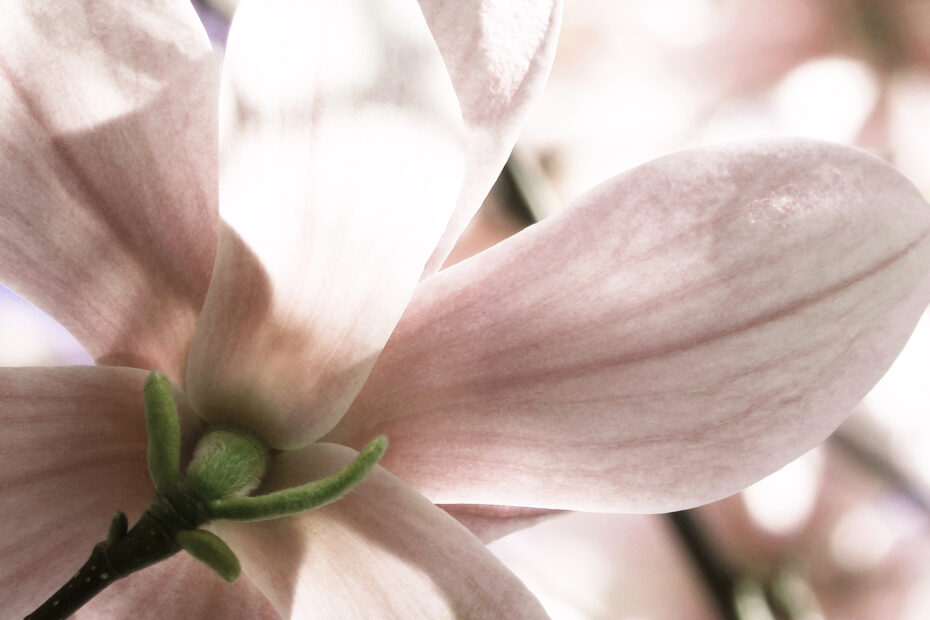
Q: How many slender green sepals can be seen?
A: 3